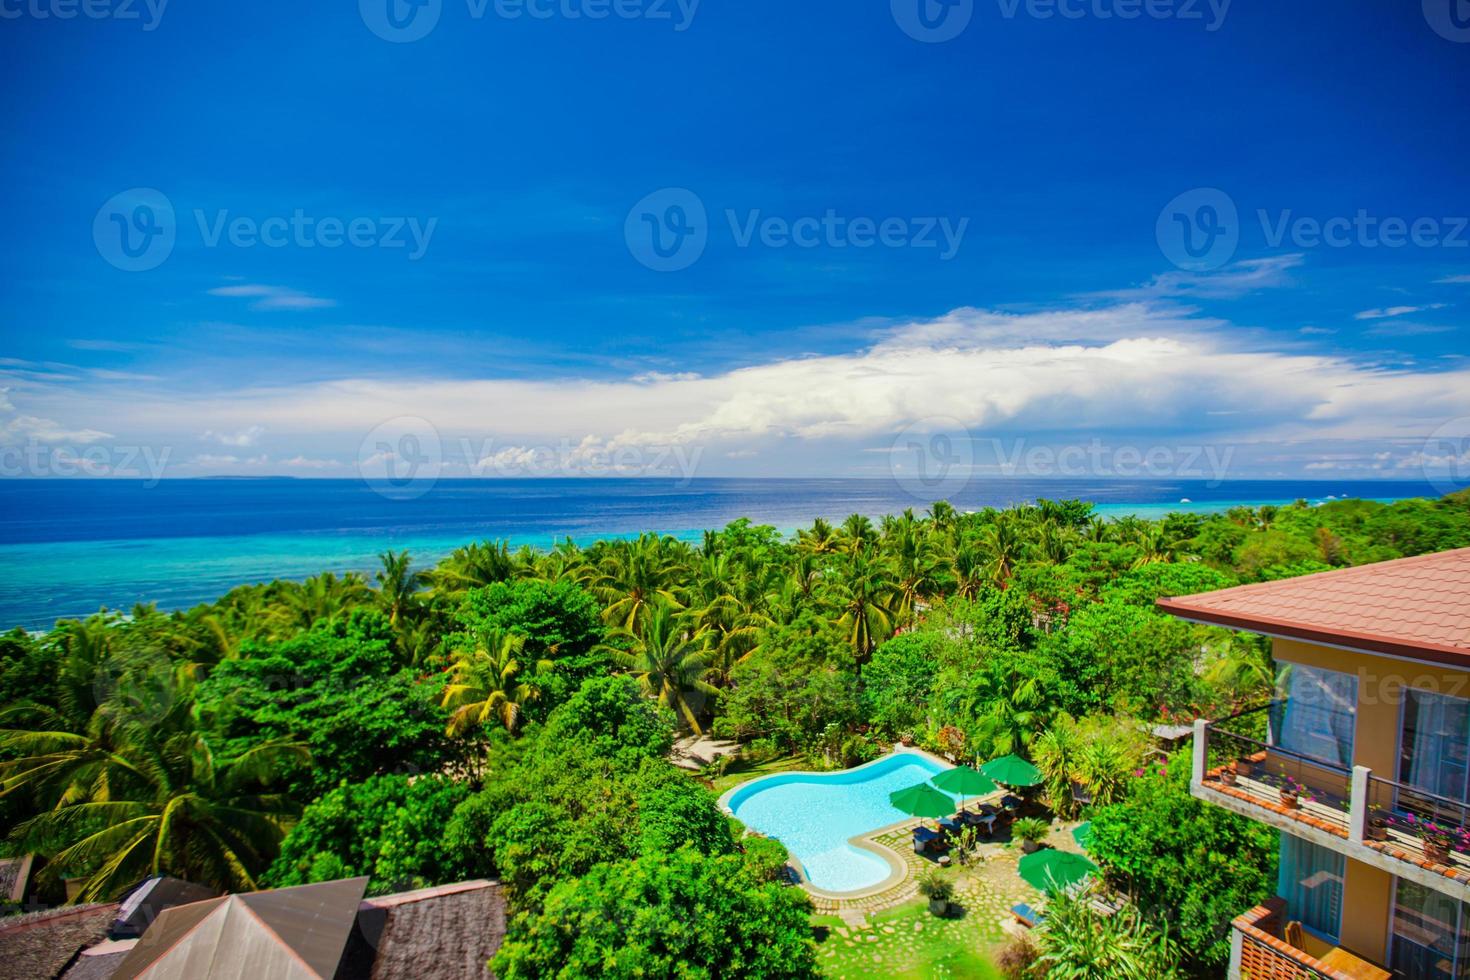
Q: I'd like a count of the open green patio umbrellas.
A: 5